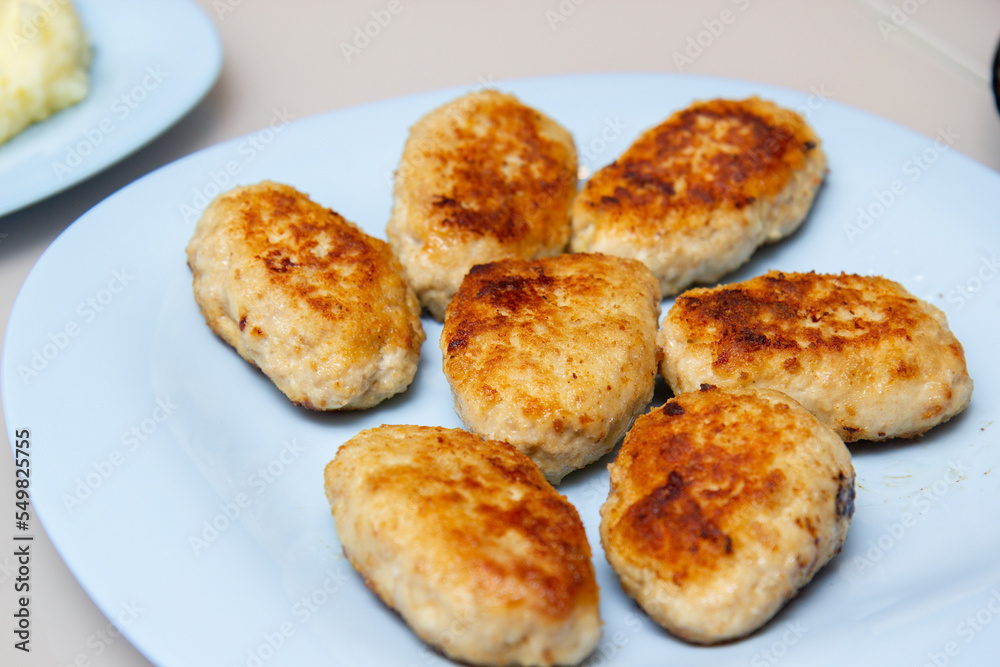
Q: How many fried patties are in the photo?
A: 7